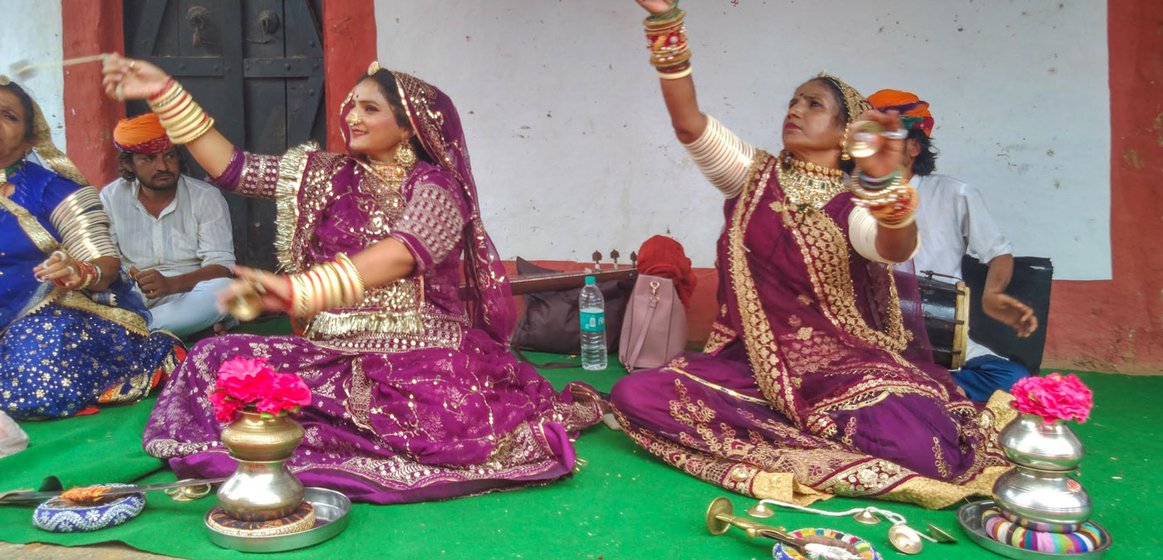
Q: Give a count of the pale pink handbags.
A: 1